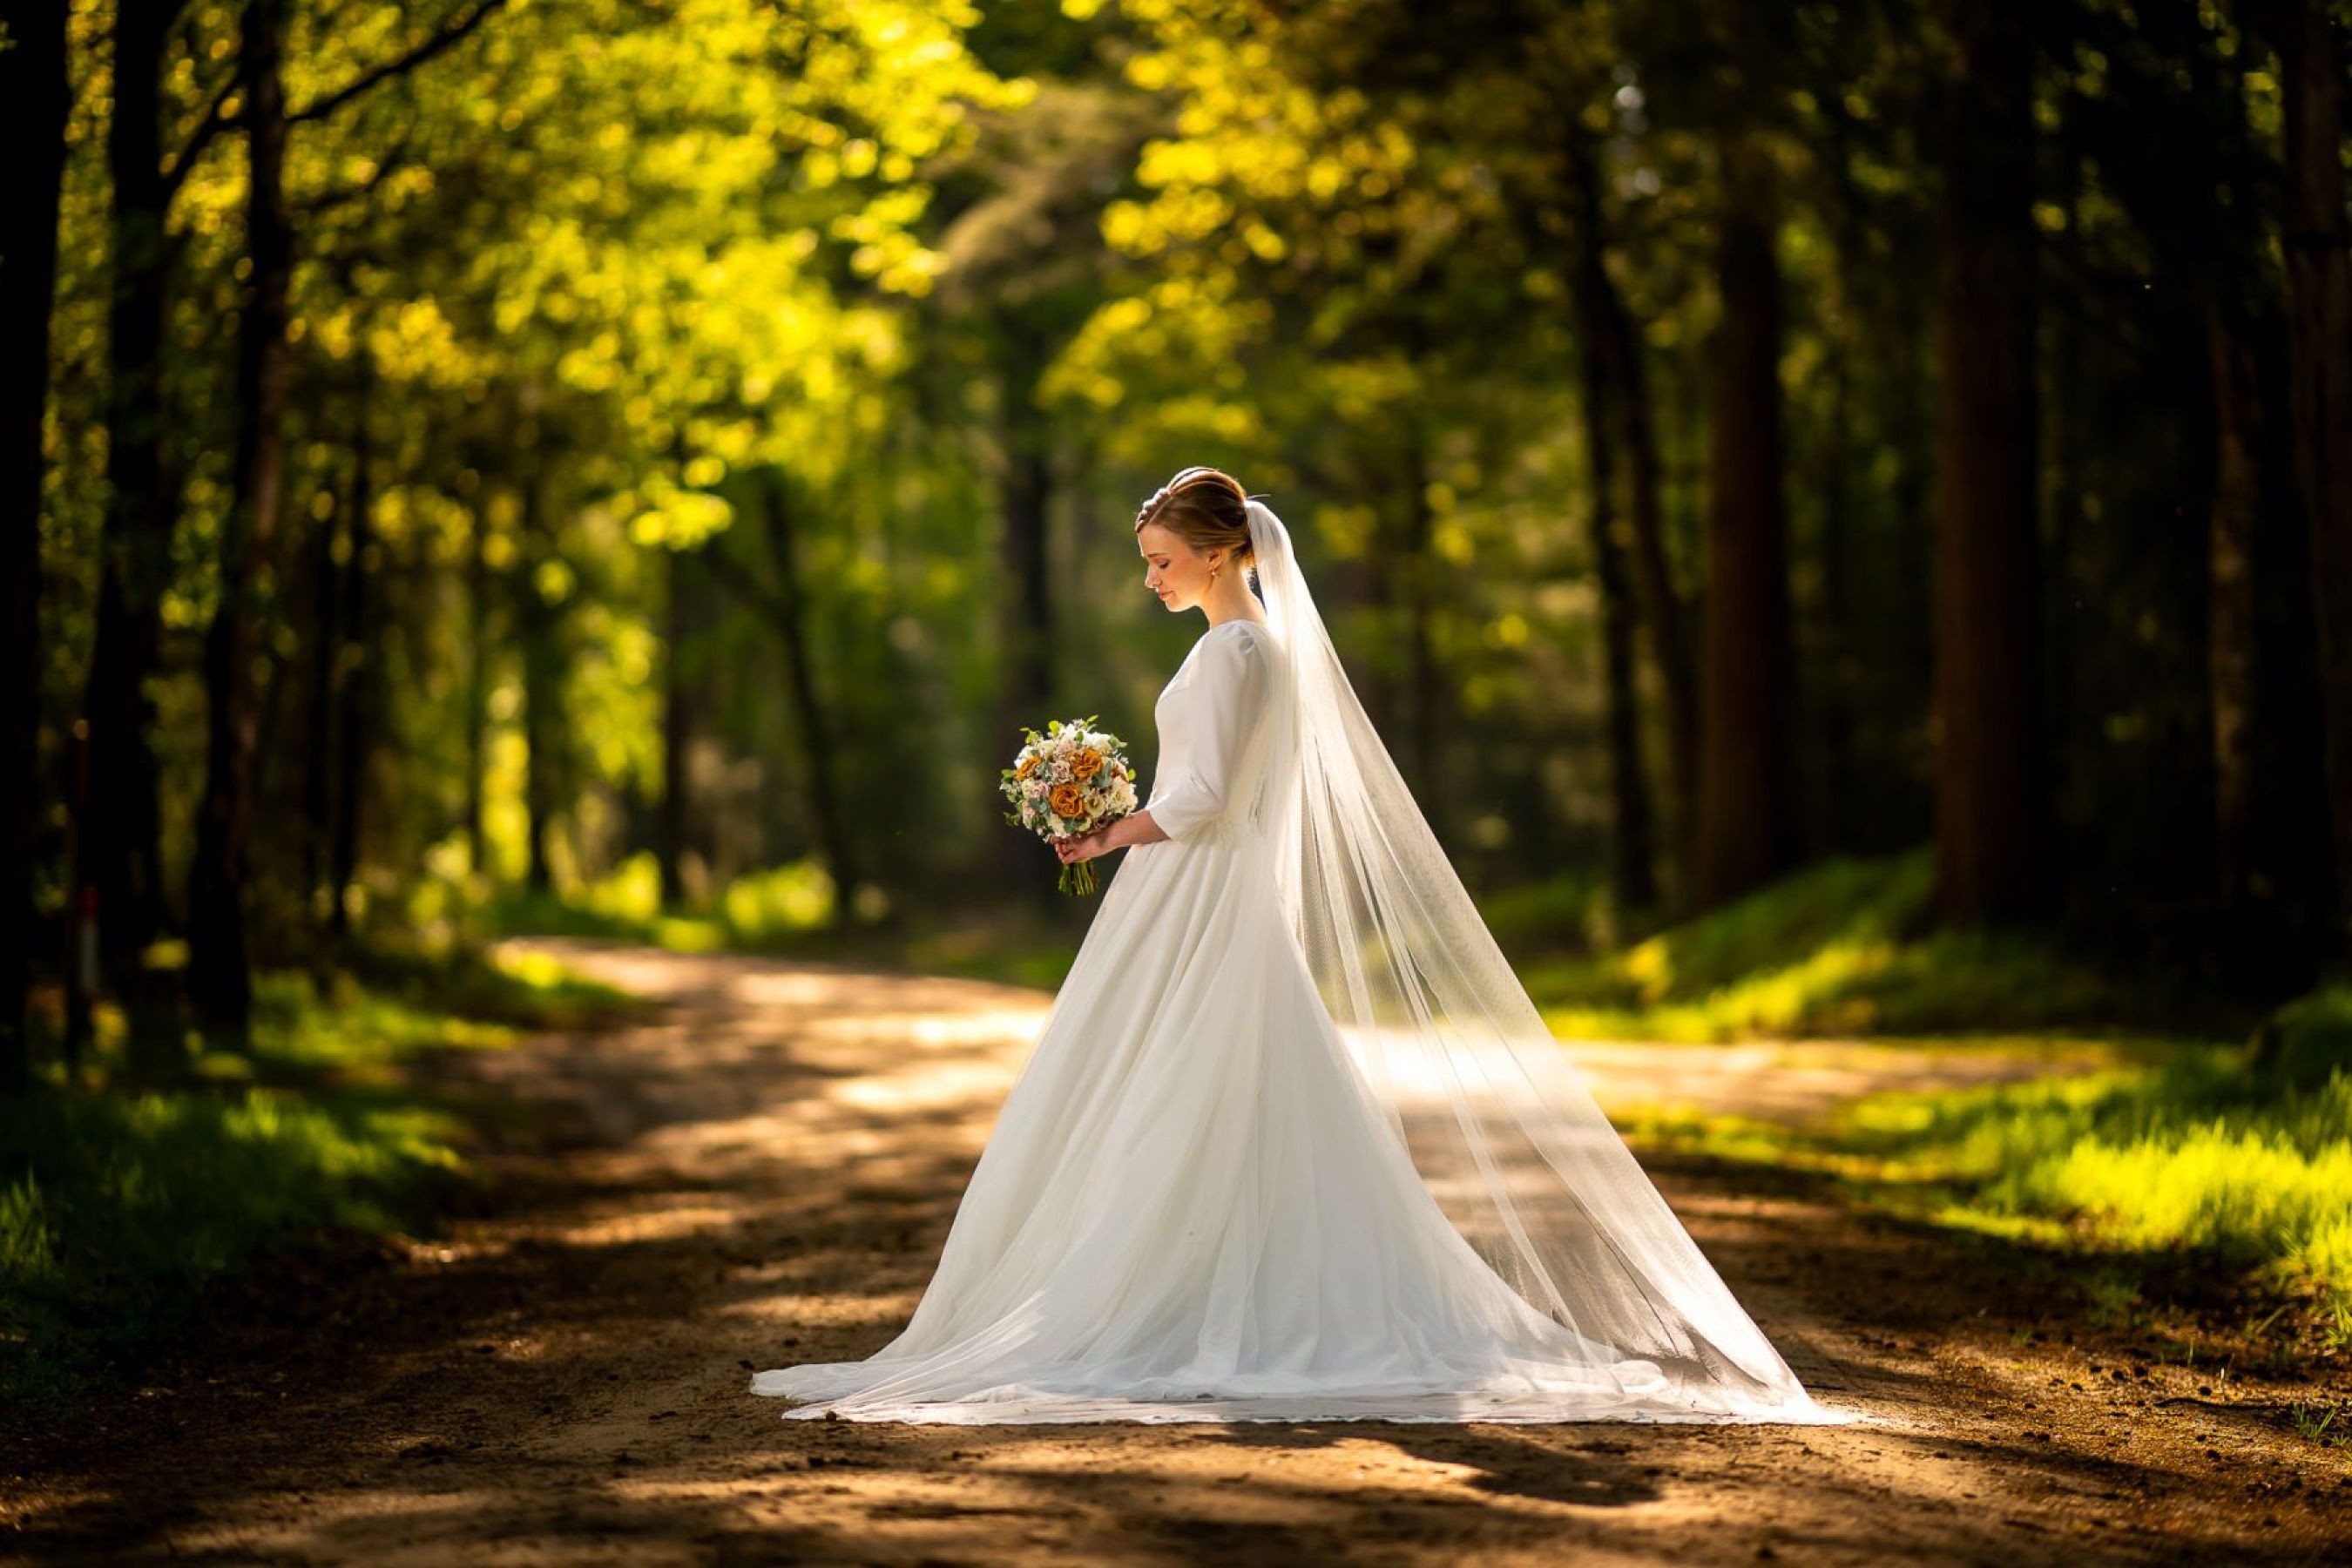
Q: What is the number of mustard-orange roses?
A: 3